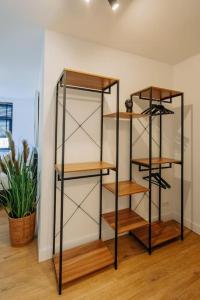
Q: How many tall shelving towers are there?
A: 2